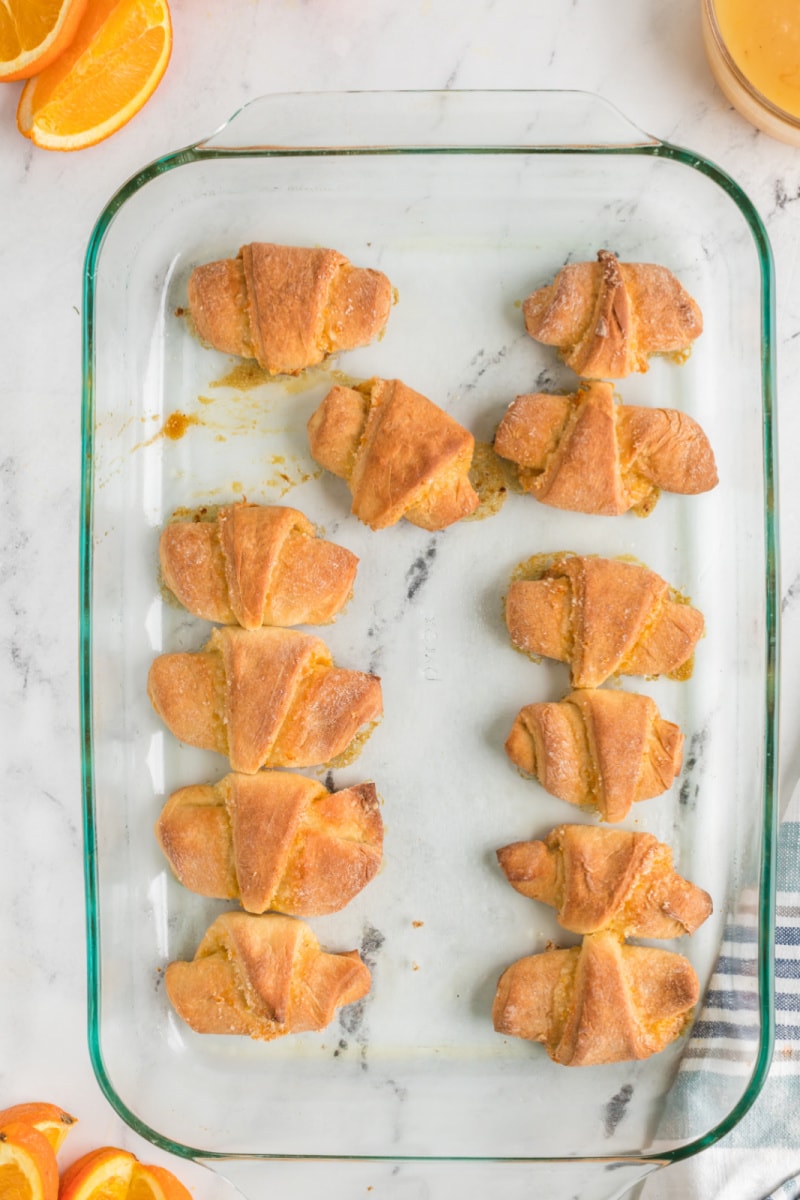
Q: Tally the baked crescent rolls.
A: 12